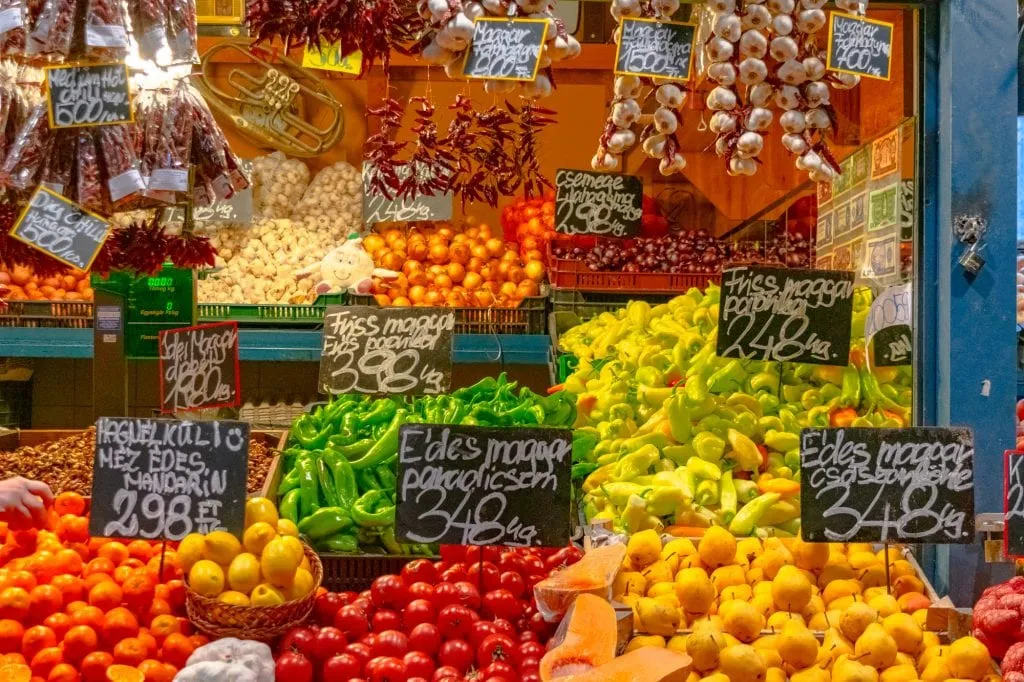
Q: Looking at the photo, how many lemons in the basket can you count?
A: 13